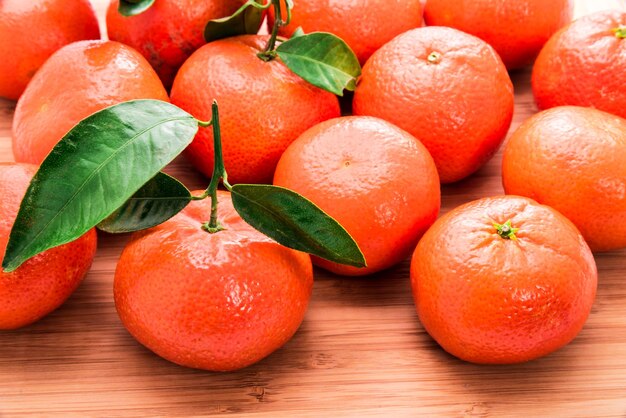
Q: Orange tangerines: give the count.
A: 13